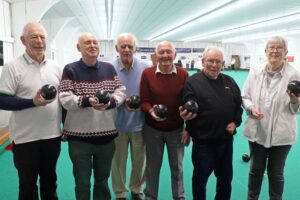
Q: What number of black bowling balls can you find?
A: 7